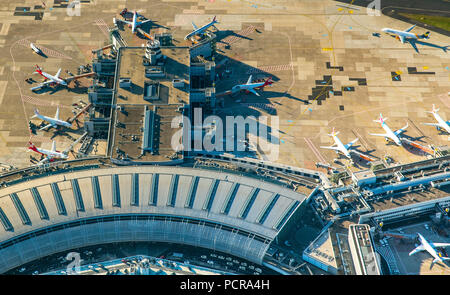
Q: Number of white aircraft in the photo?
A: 11